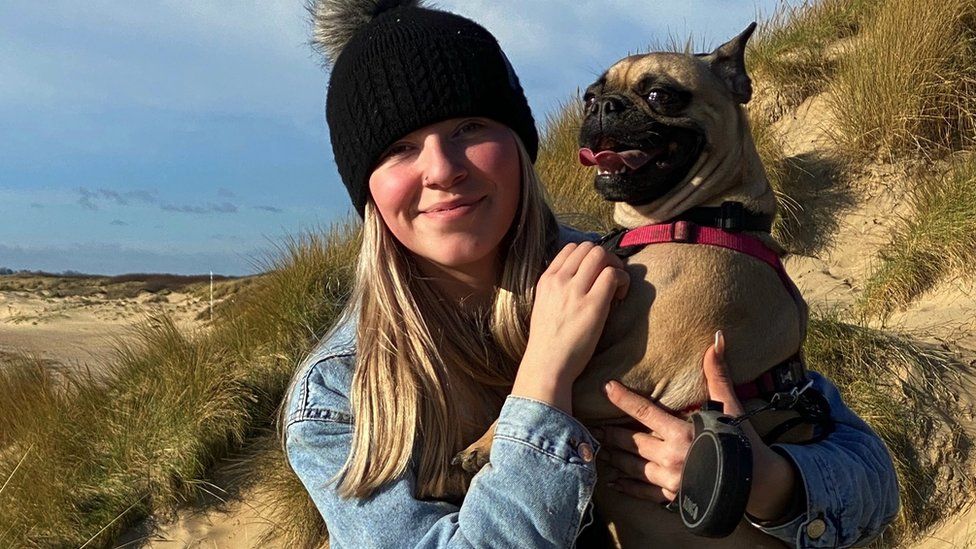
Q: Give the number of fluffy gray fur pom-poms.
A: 1